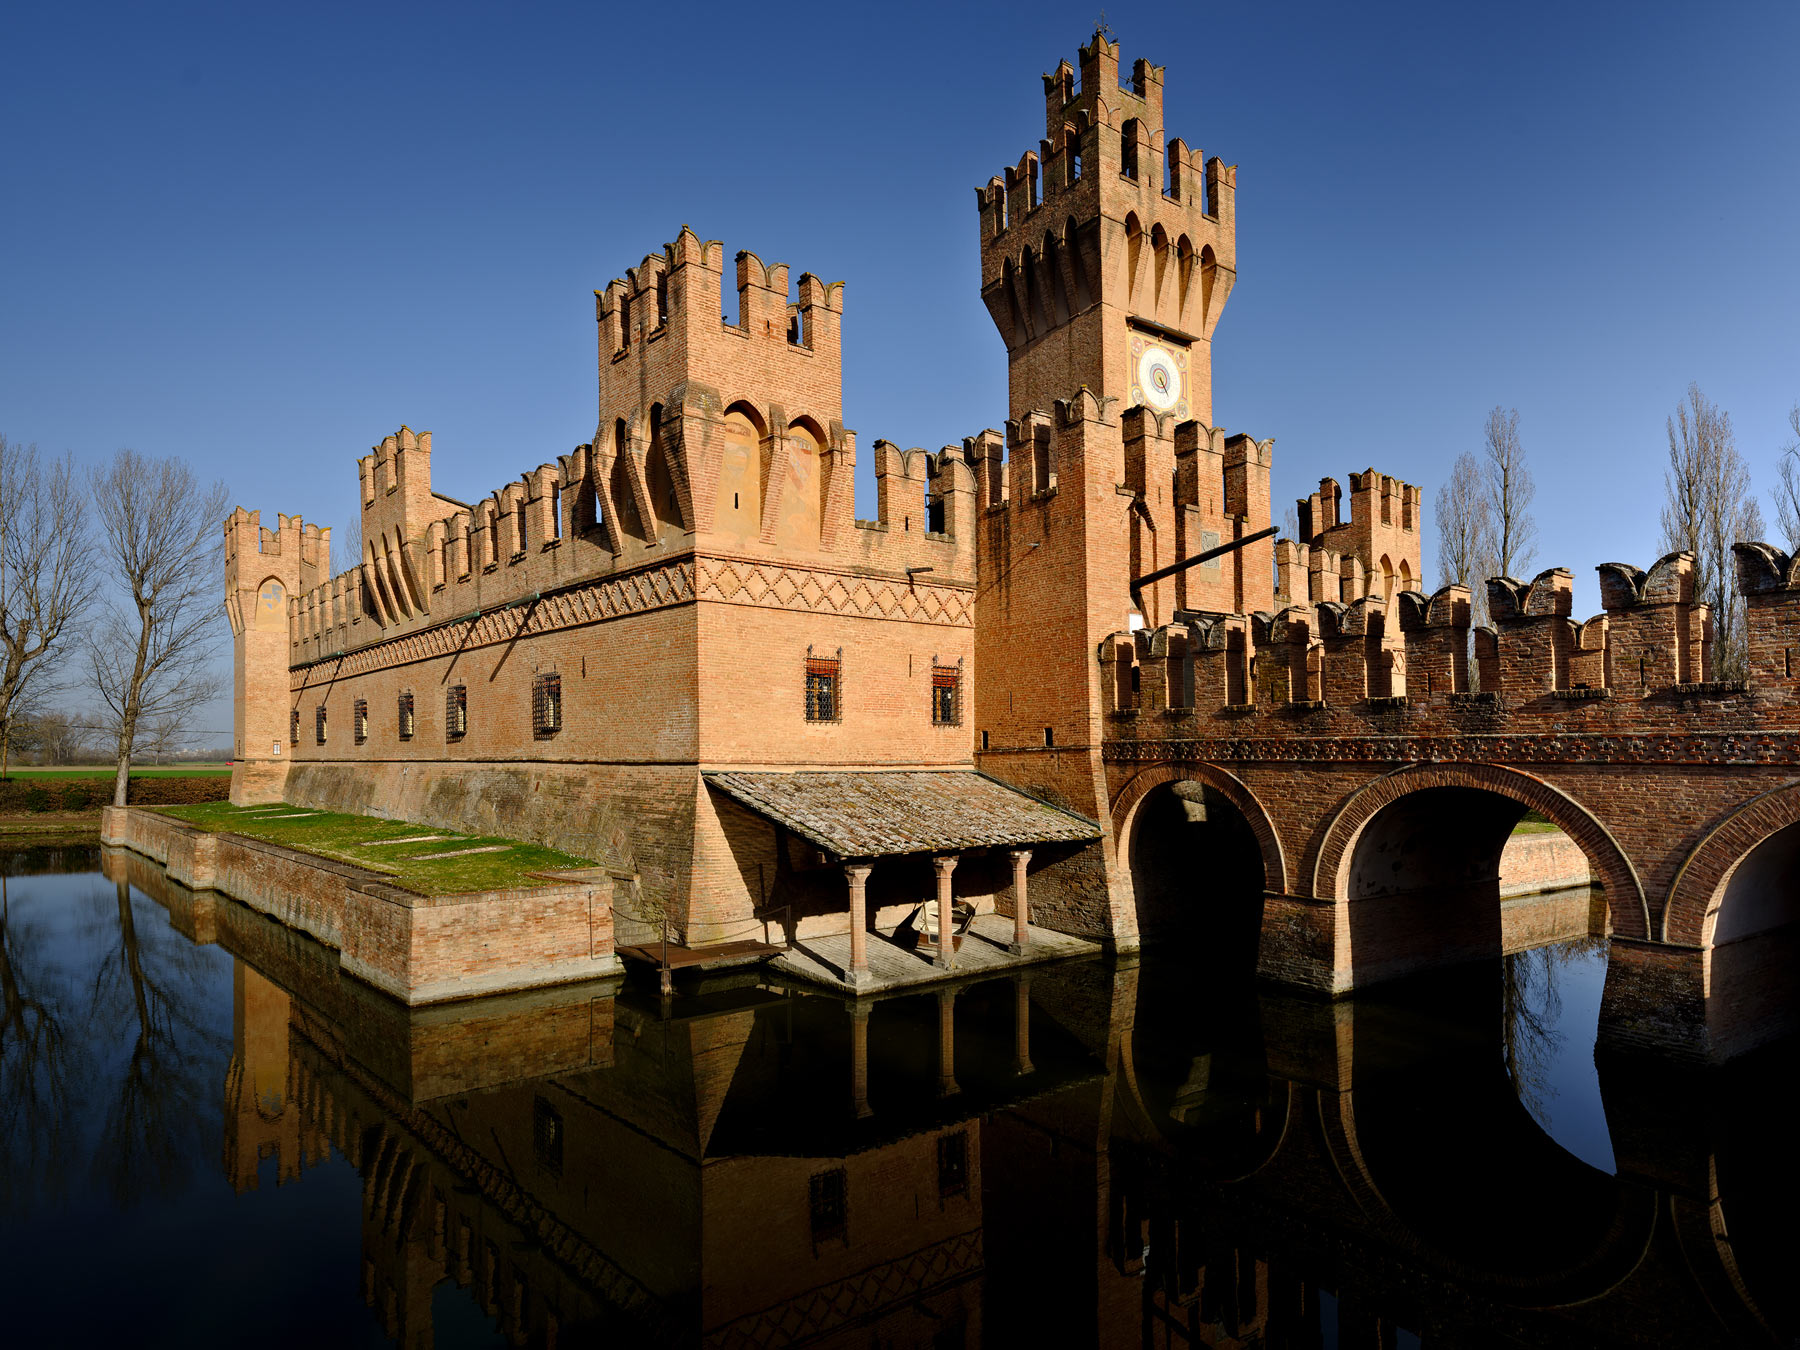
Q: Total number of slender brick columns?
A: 3